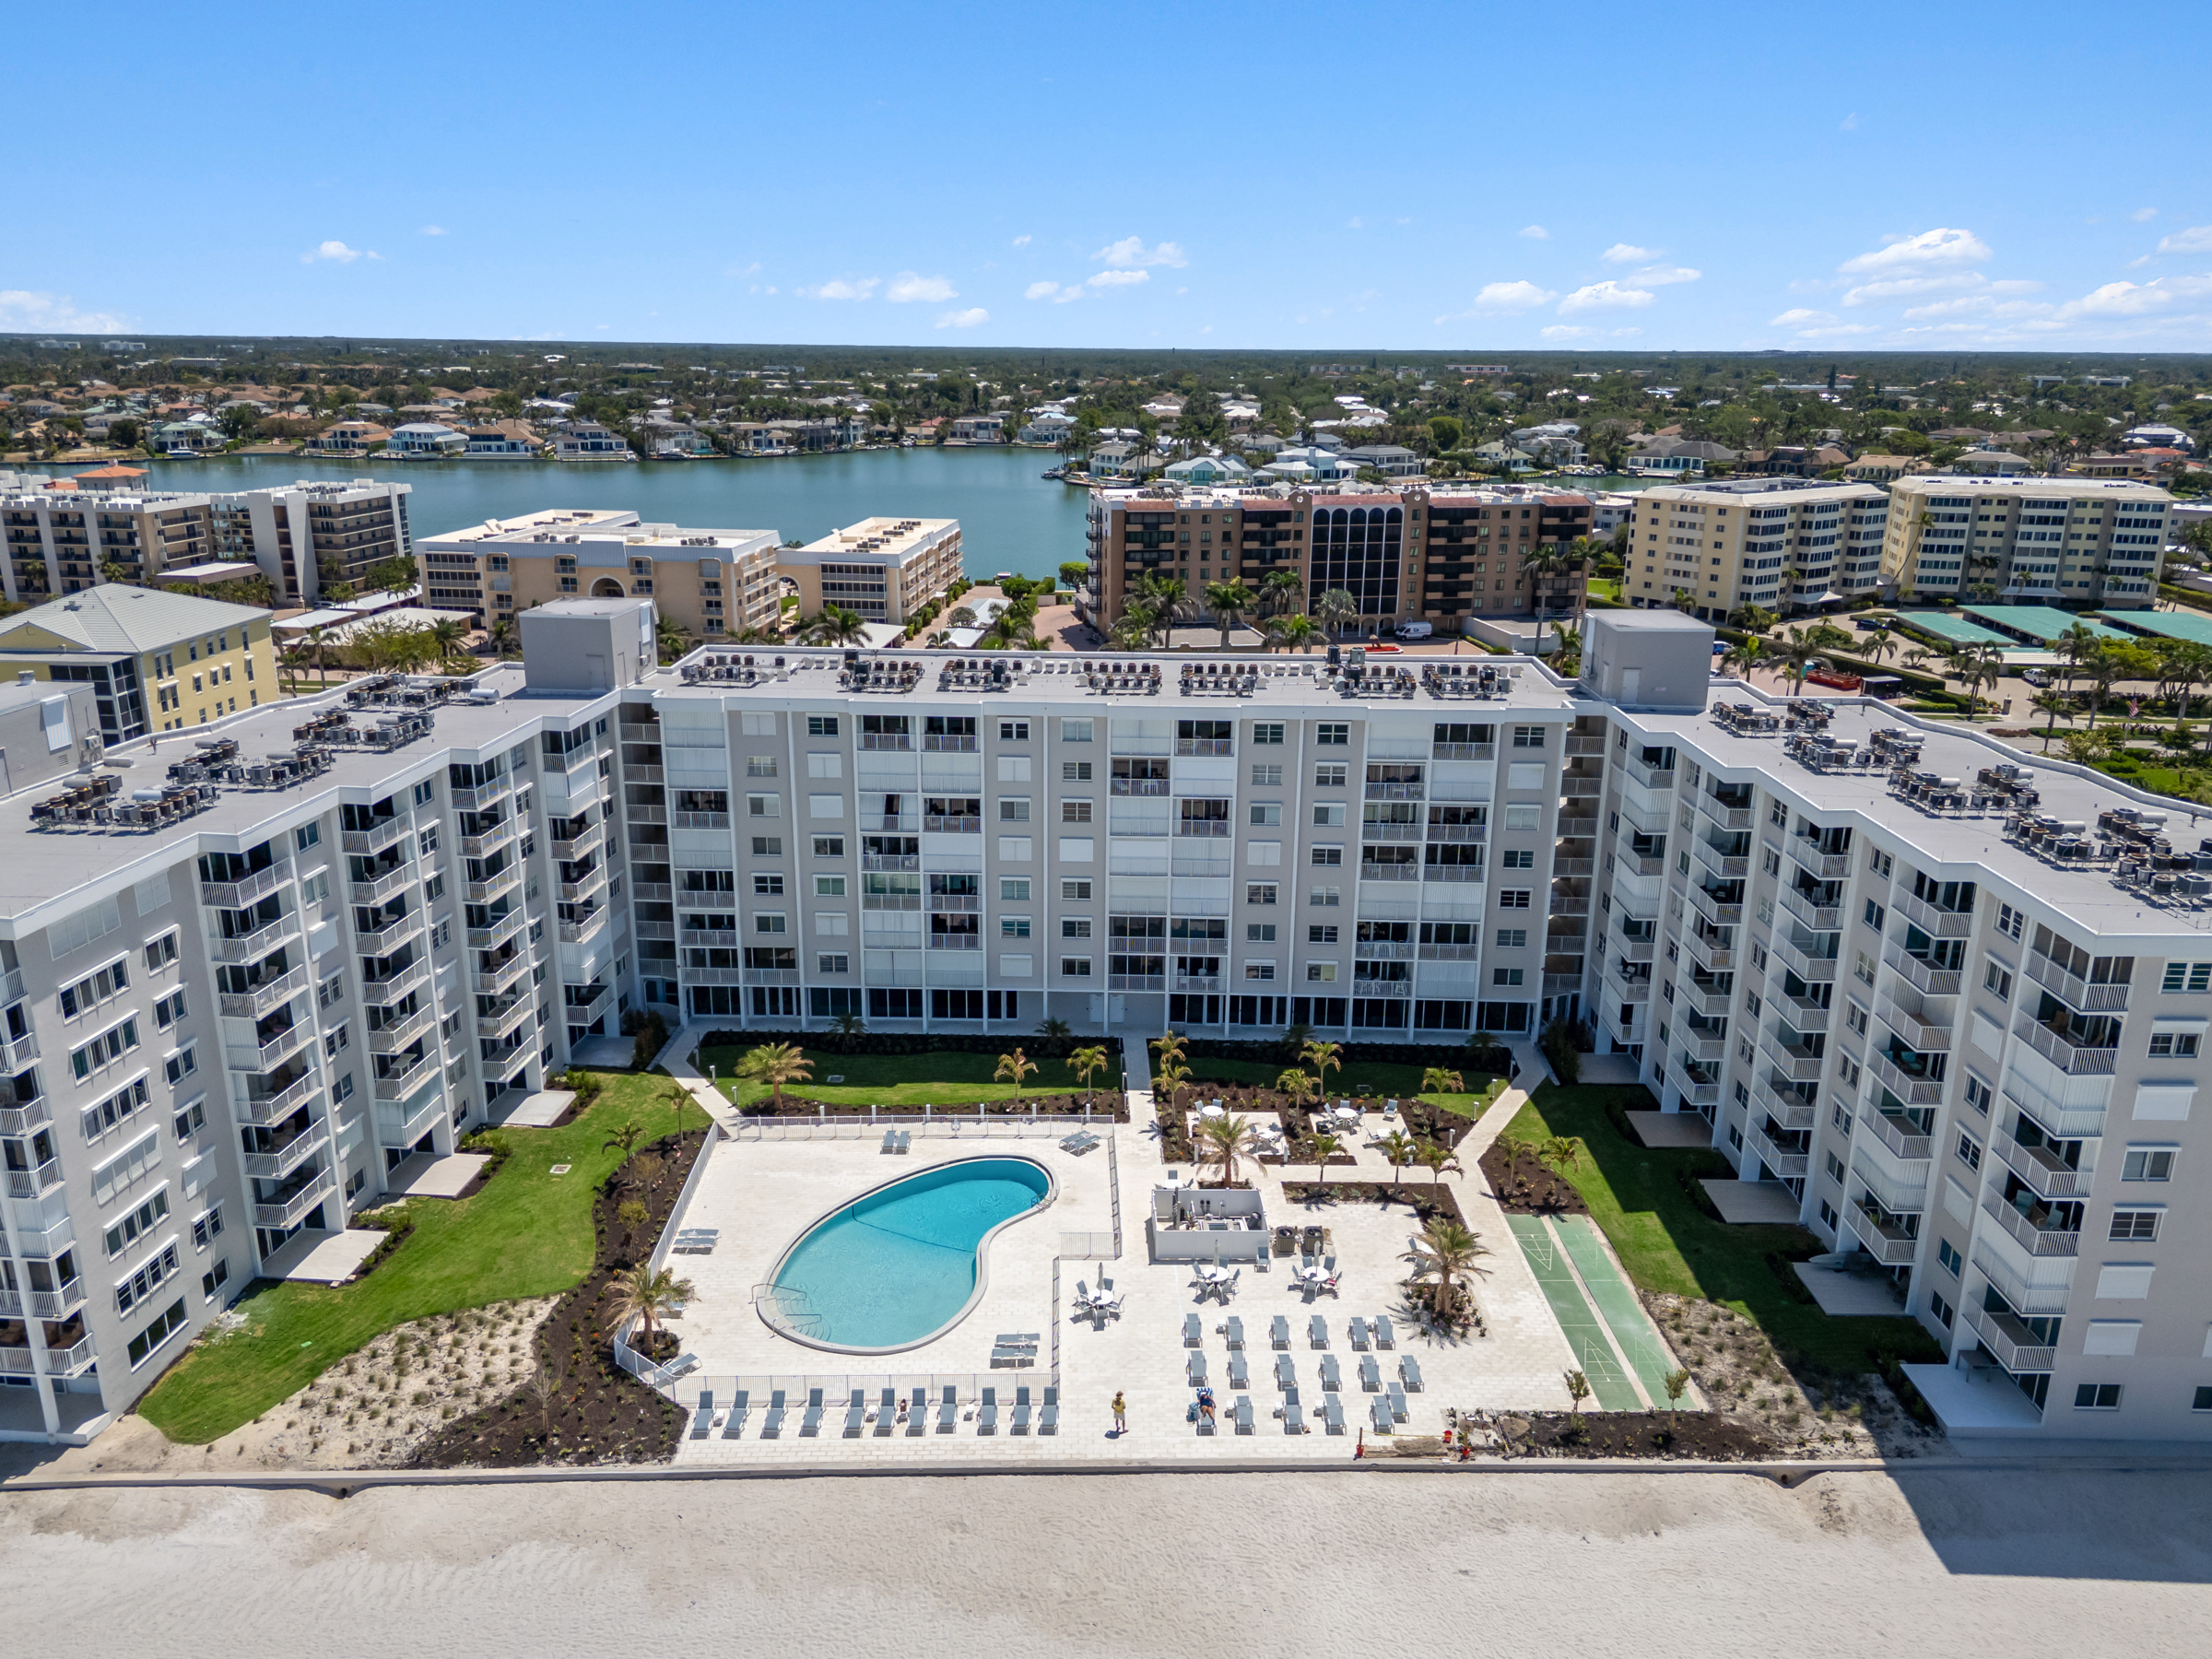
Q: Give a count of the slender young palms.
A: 14